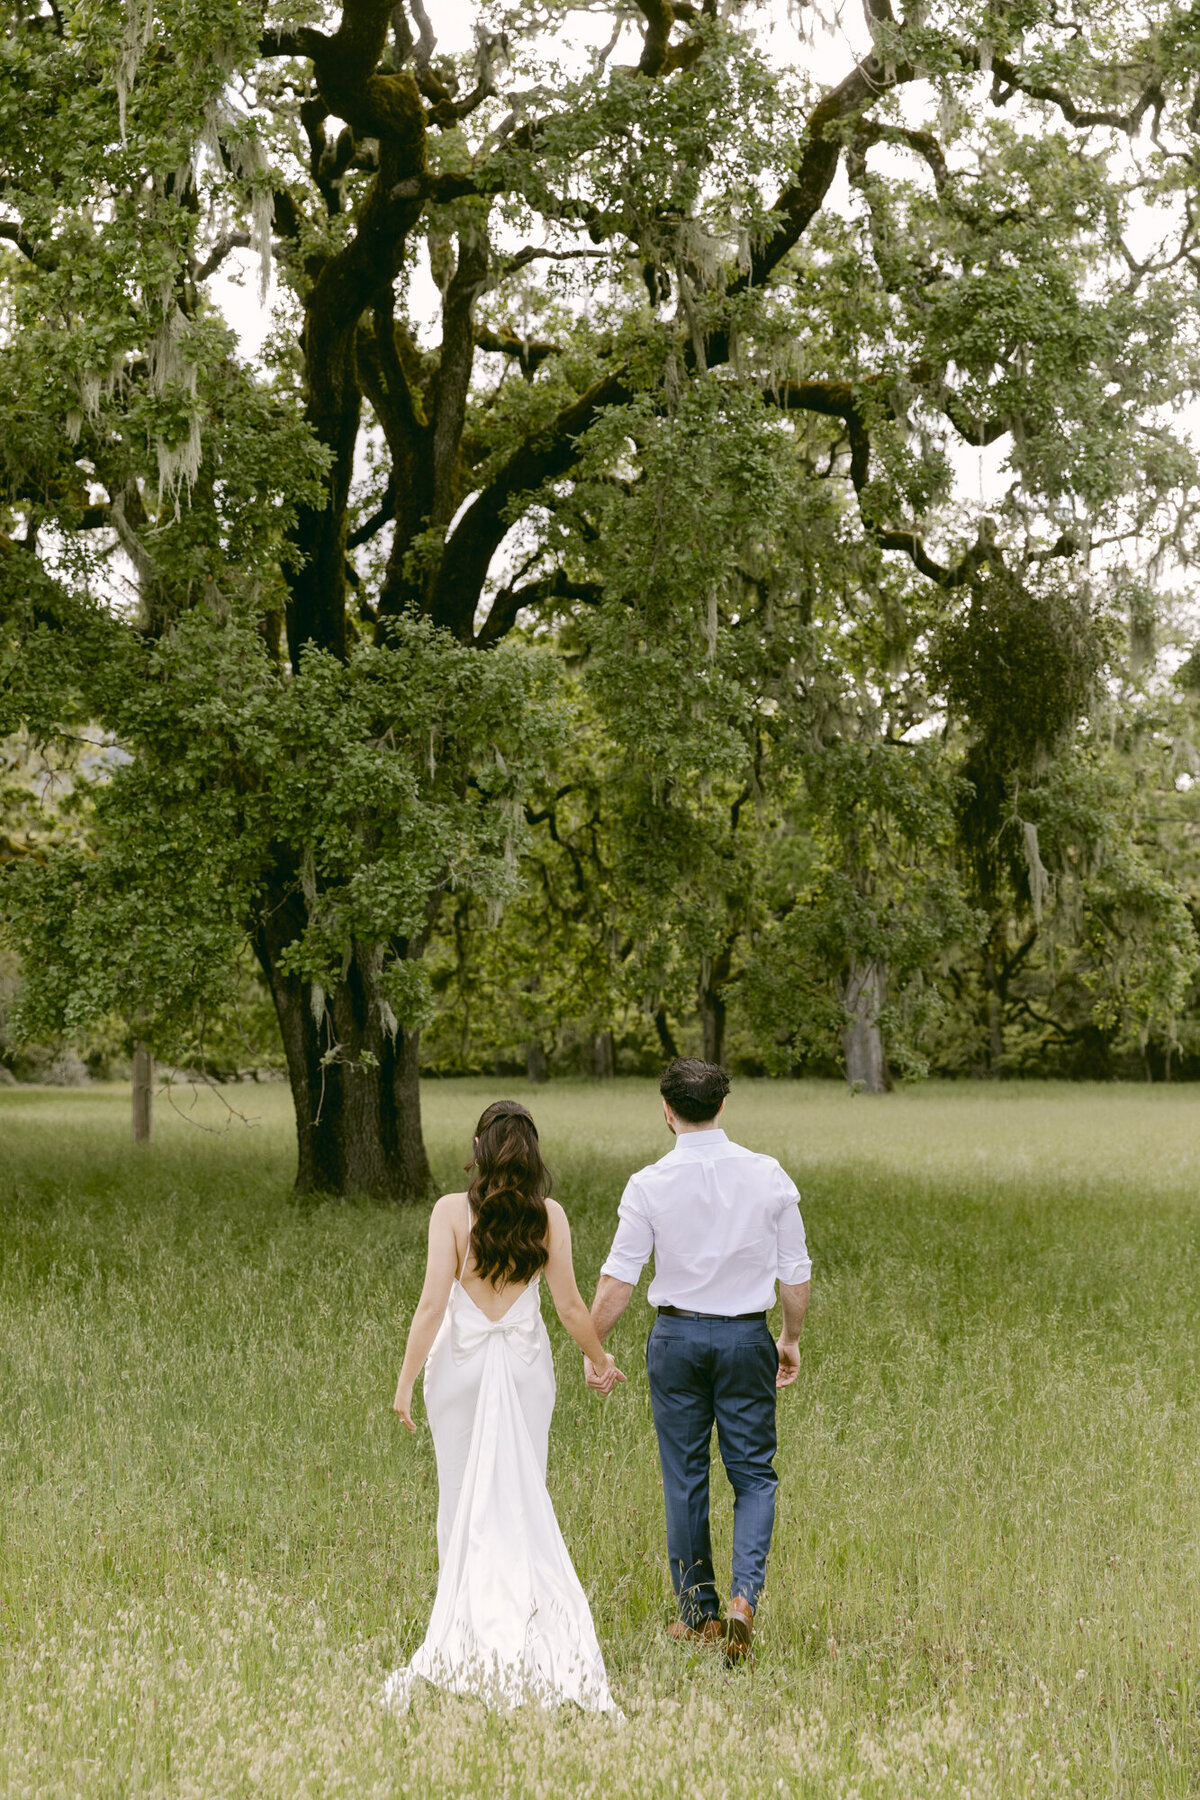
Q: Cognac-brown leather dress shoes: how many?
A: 2